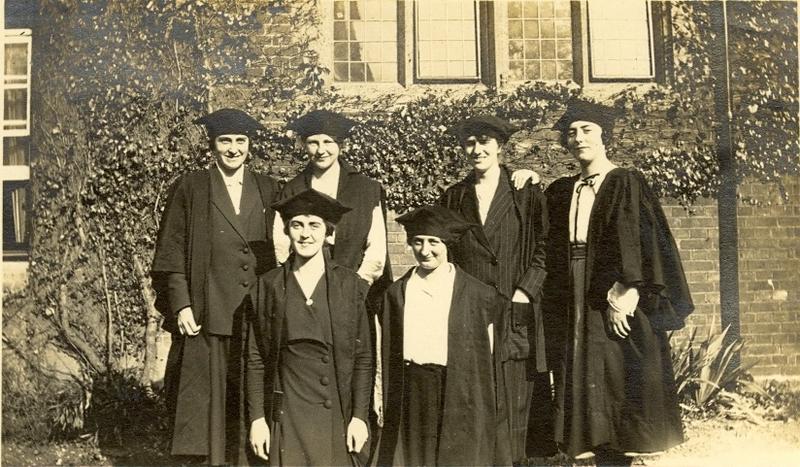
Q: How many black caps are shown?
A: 6